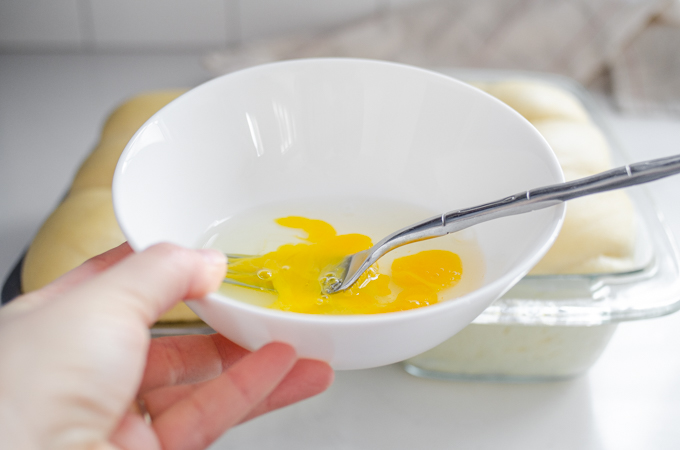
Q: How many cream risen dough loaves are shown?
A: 2